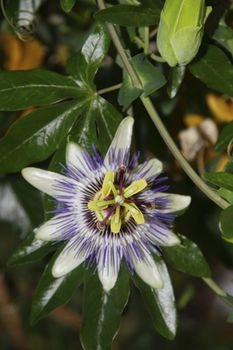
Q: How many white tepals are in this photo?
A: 10